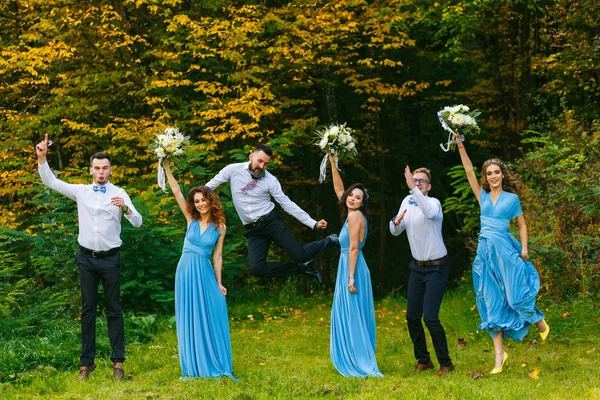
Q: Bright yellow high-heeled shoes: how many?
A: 2